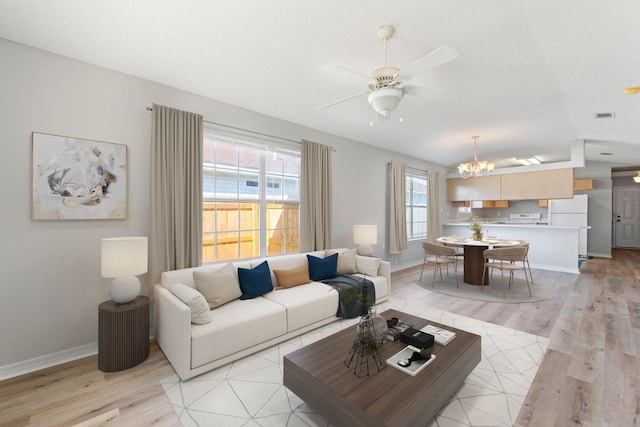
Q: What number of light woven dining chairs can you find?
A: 4